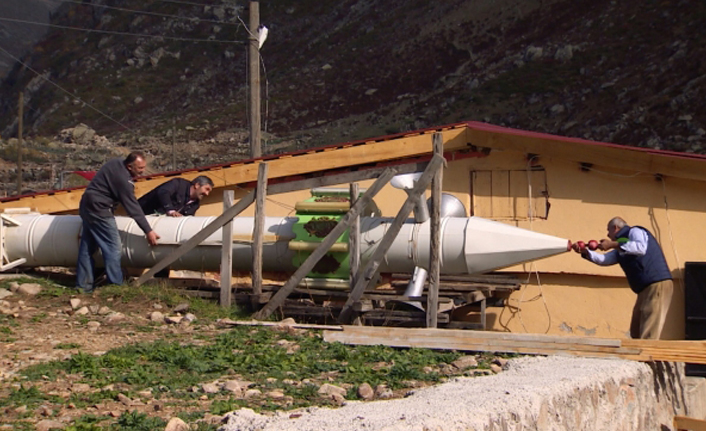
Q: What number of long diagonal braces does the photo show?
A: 3